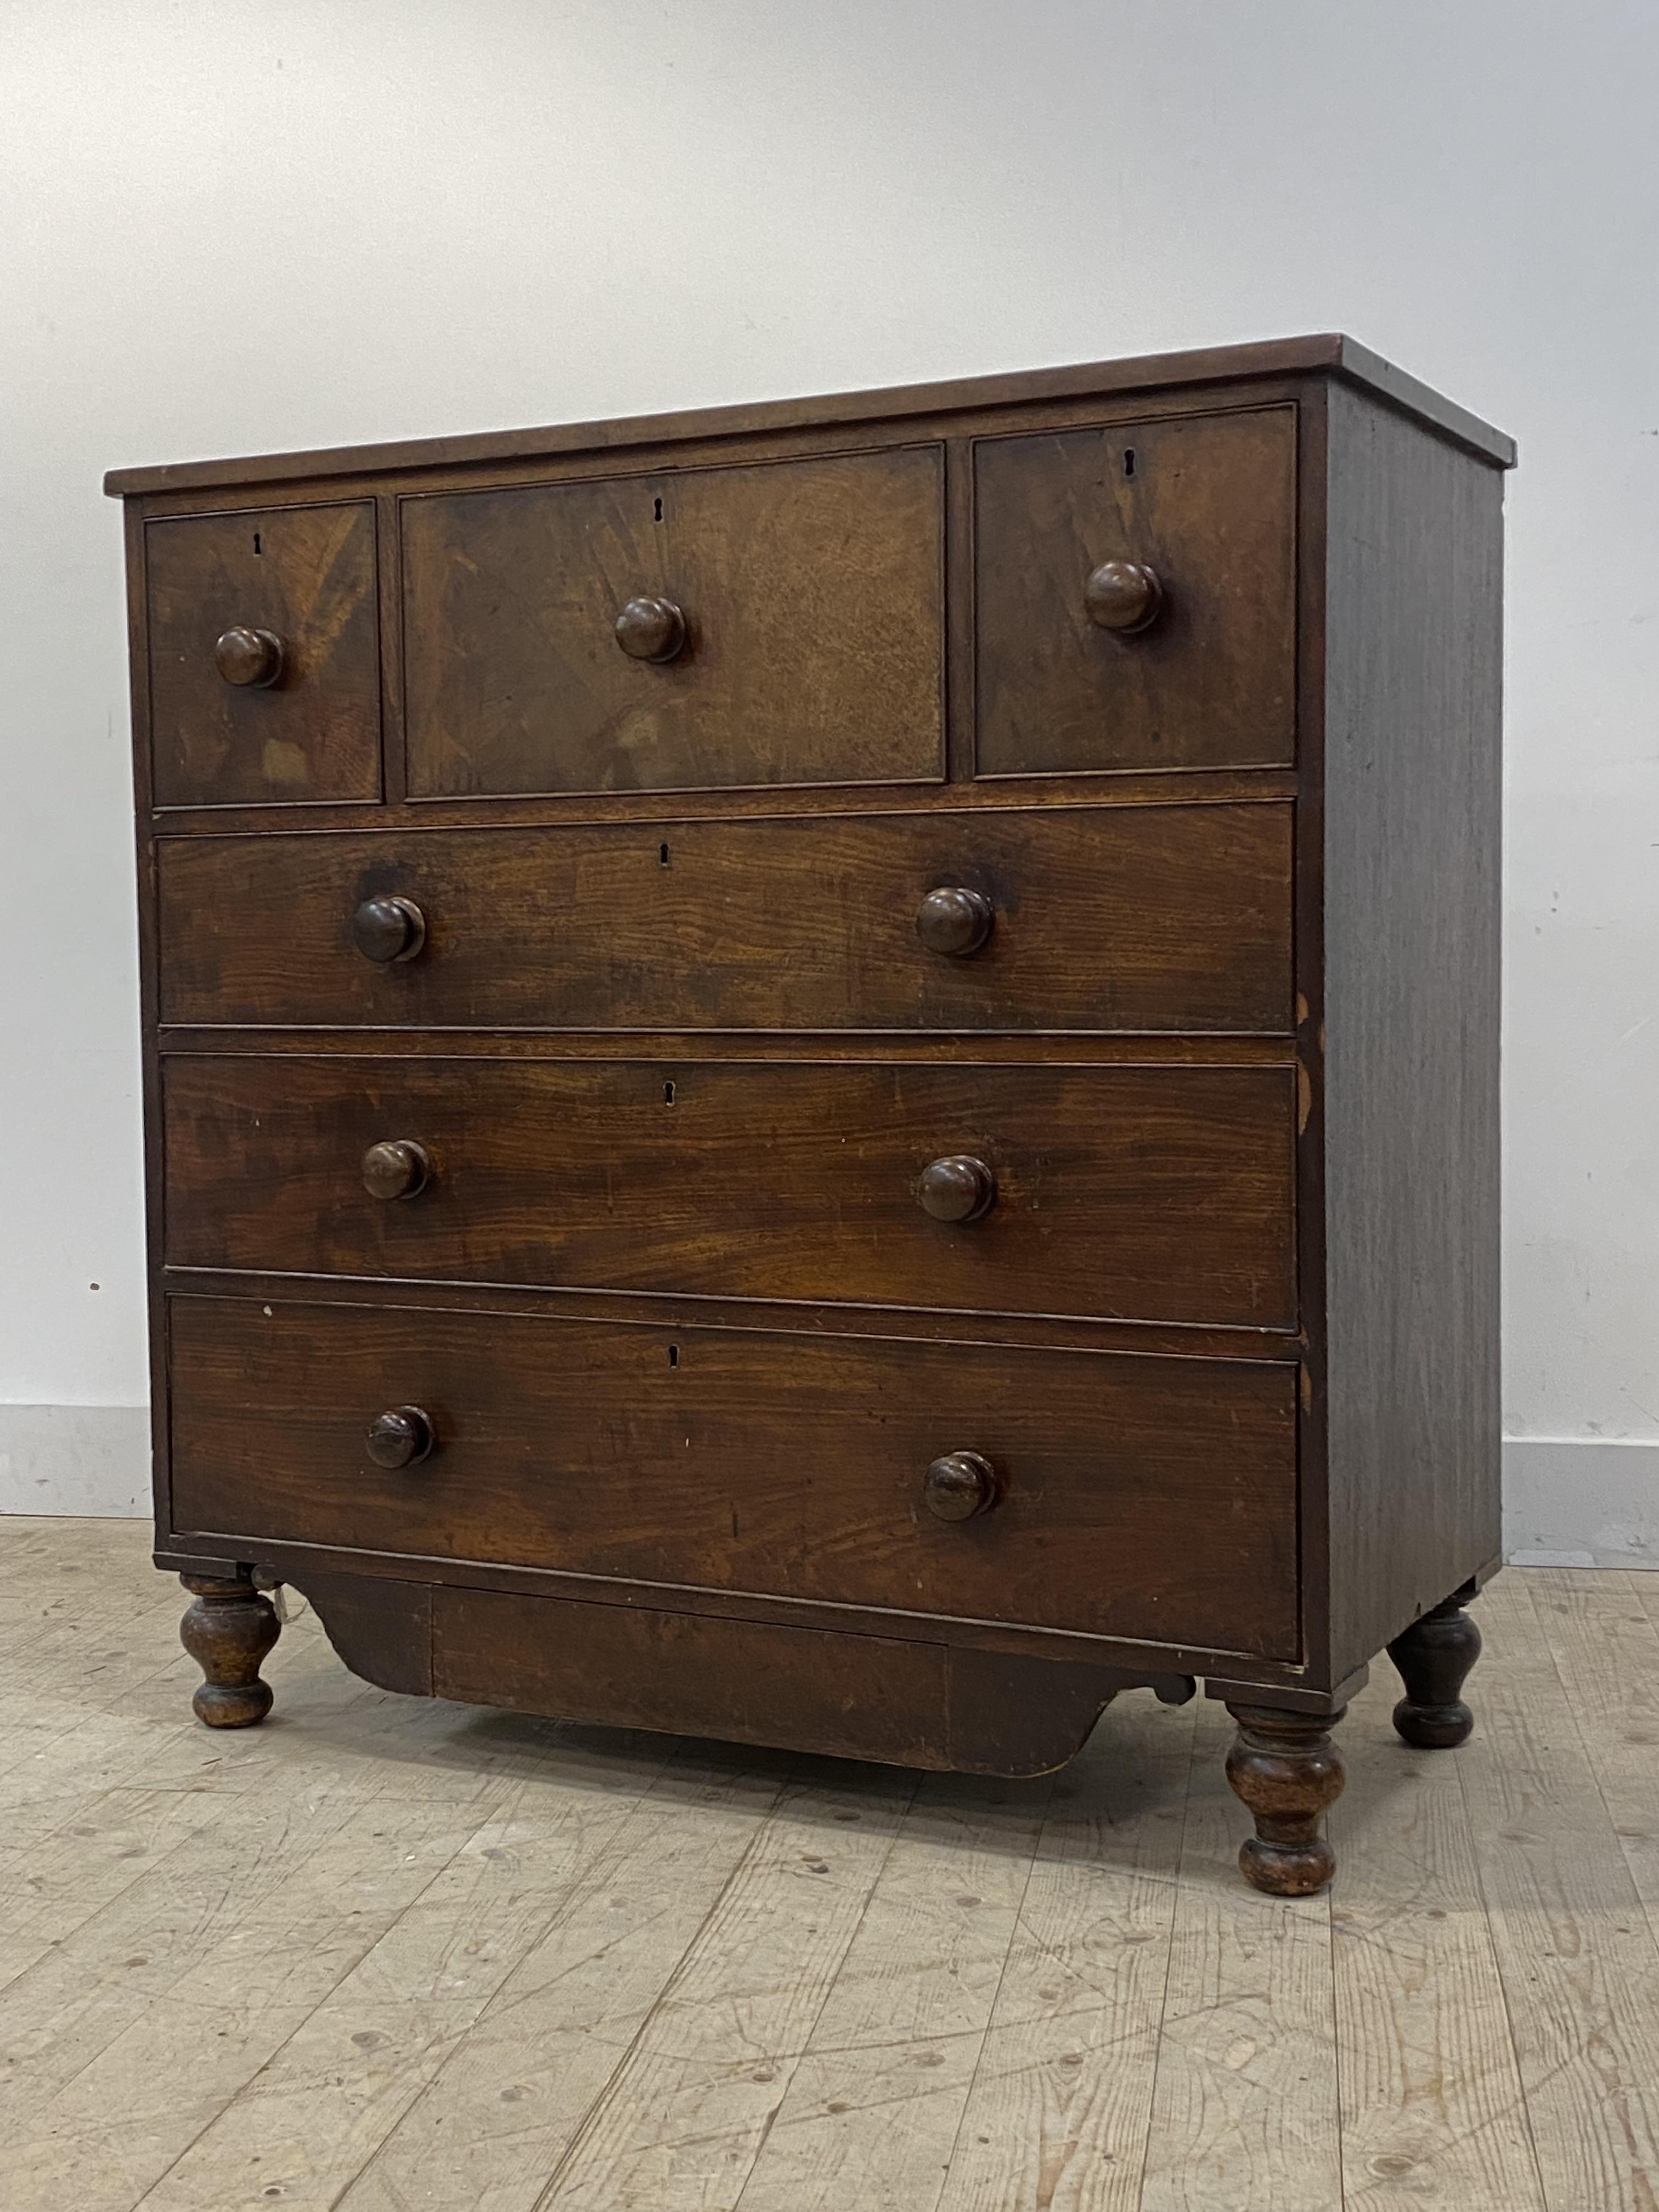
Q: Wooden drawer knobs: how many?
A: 9